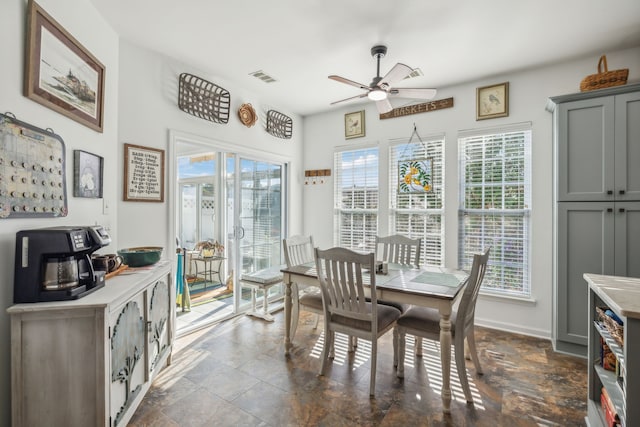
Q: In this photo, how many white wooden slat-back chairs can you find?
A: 4